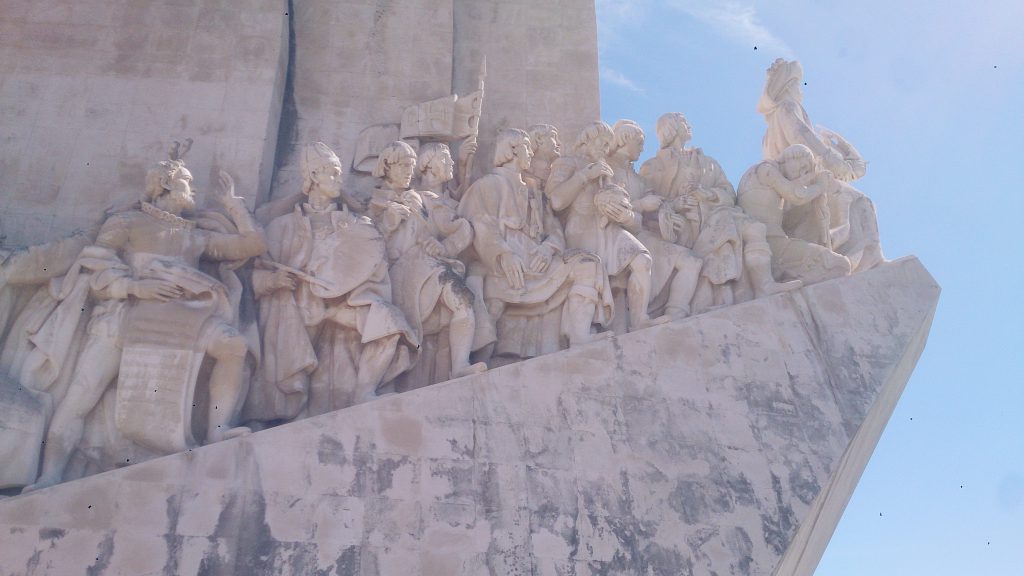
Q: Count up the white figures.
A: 11